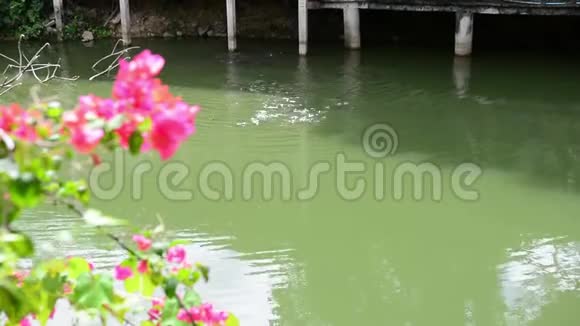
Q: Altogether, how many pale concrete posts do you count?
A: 6